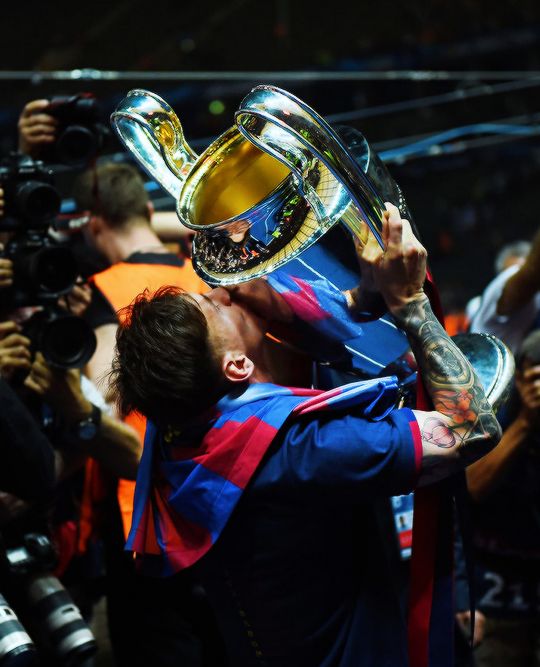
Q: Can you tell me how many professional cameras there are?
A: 6